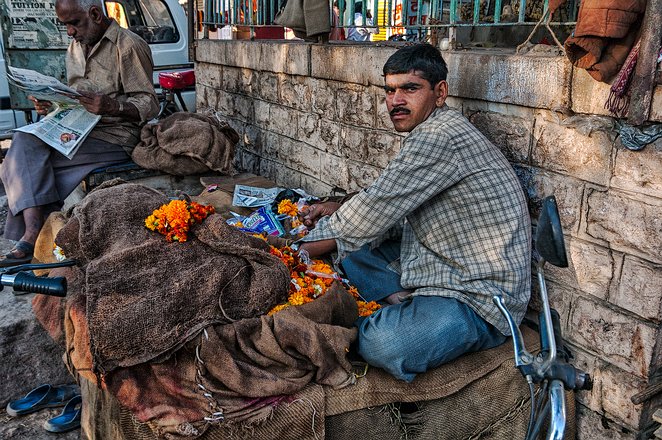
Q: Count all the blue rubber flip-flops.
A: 2